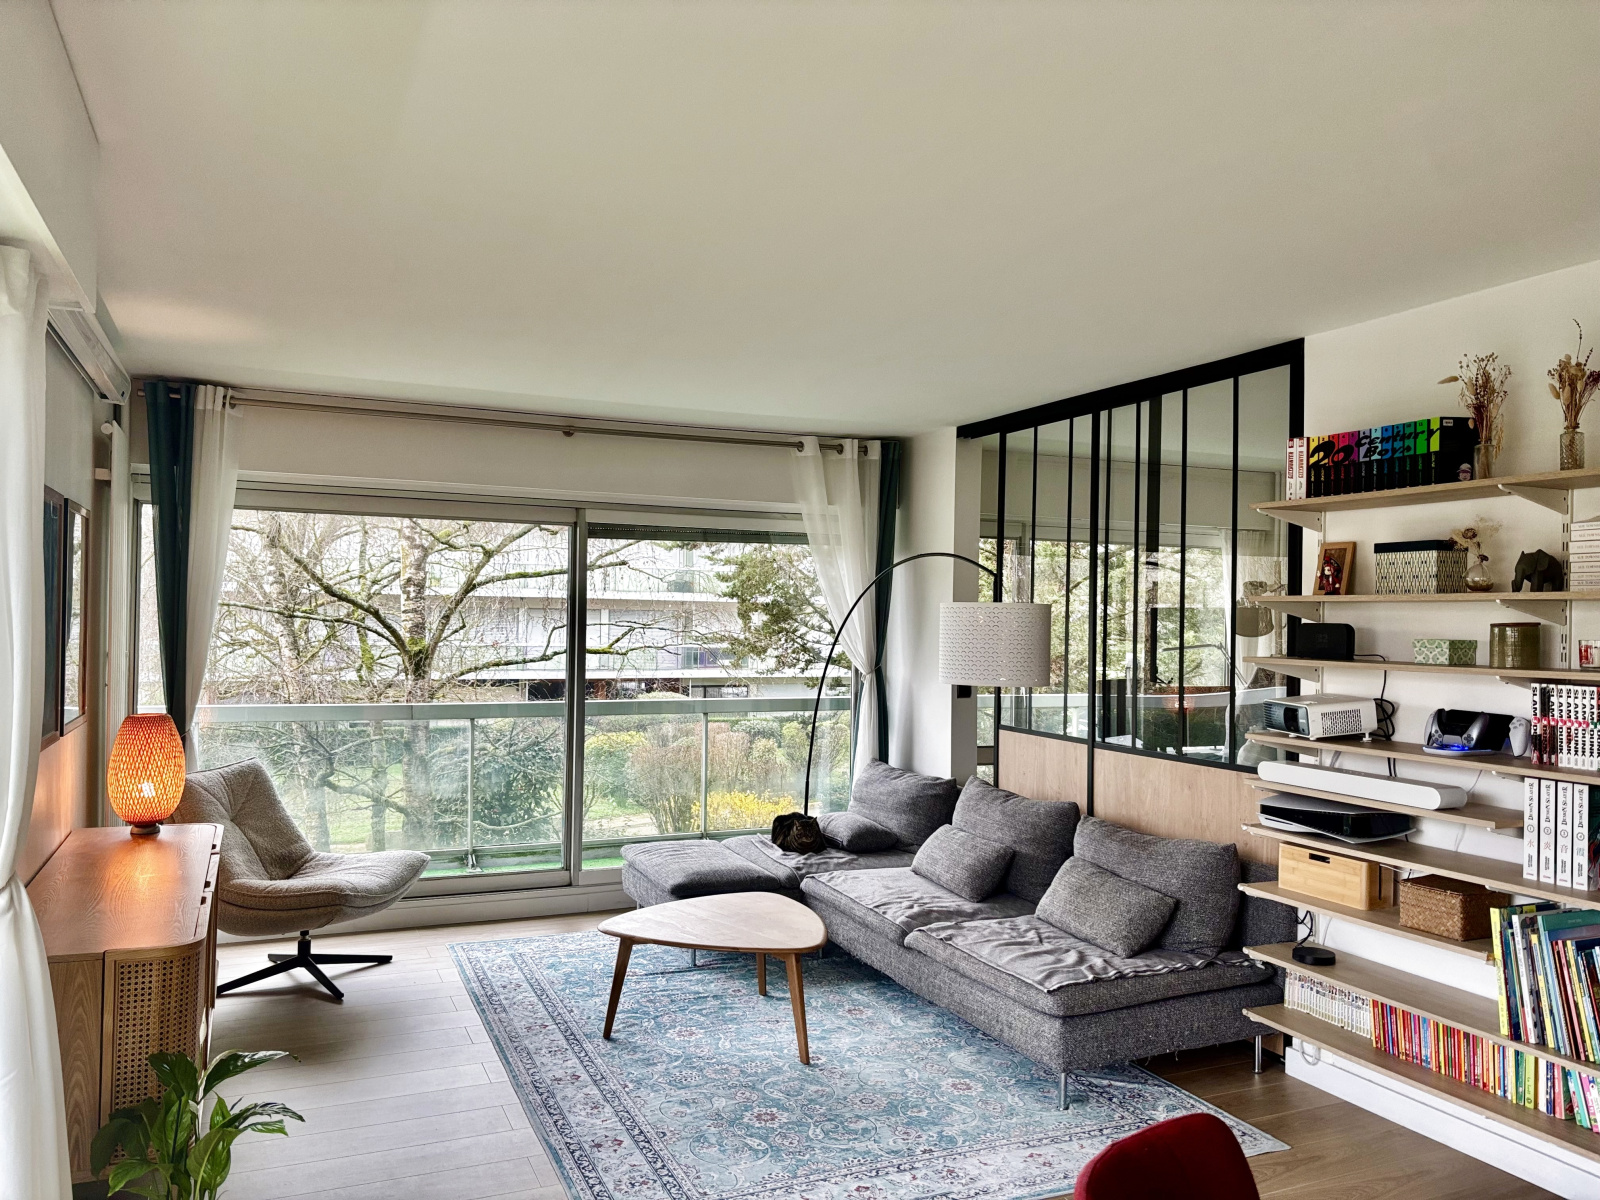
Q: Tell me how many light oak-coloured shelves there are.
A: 9